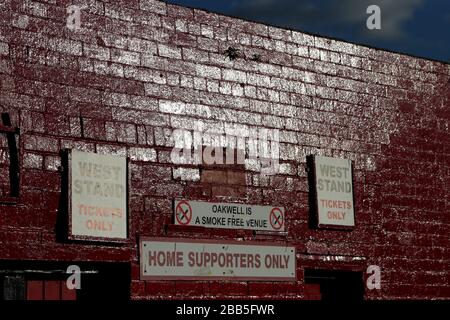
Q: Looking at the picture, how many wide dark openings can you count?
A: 2